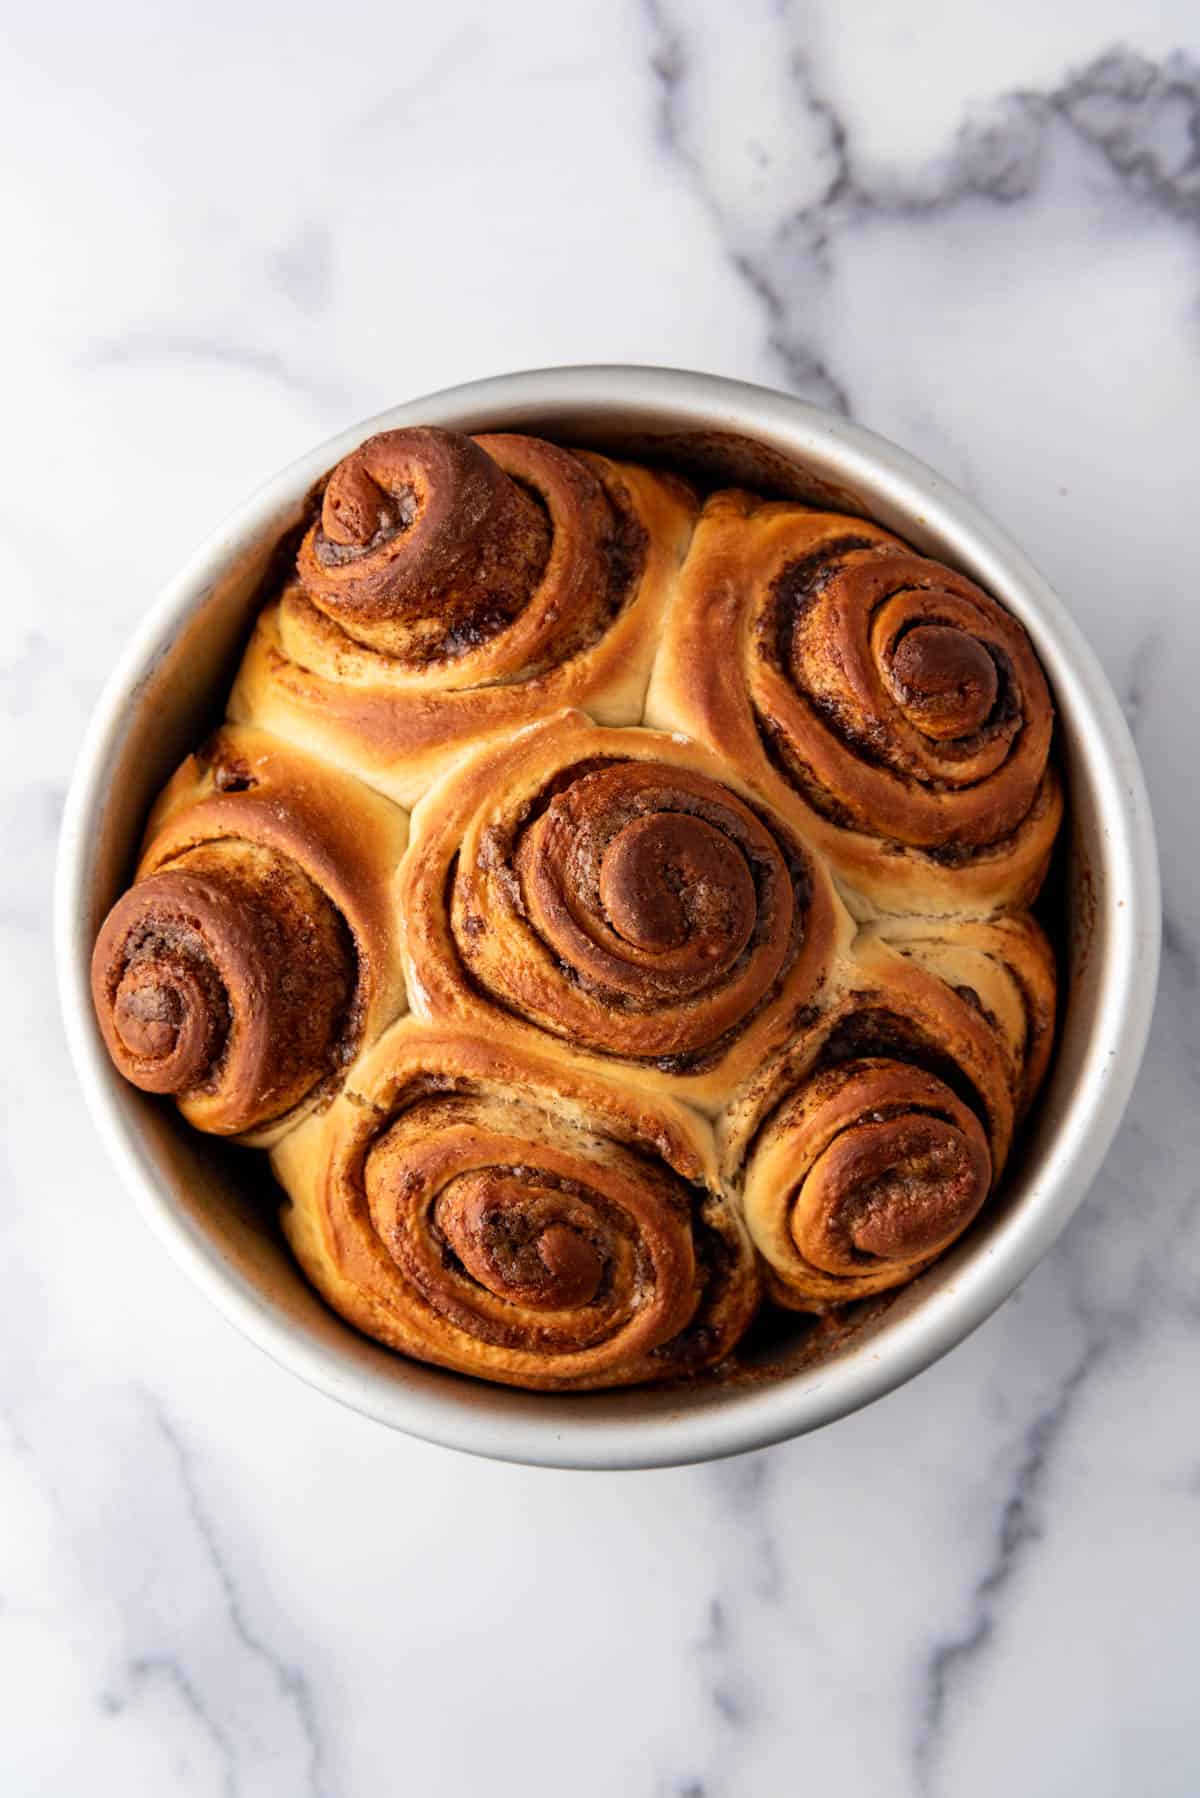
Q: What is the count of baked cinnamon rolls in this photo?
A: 6